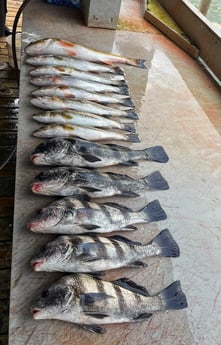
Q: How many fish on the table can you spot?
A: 13